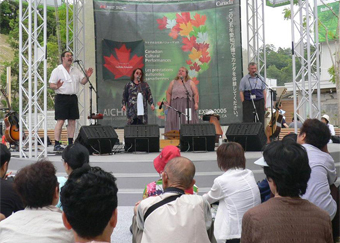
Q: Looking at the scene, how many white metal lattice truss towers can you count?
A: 4